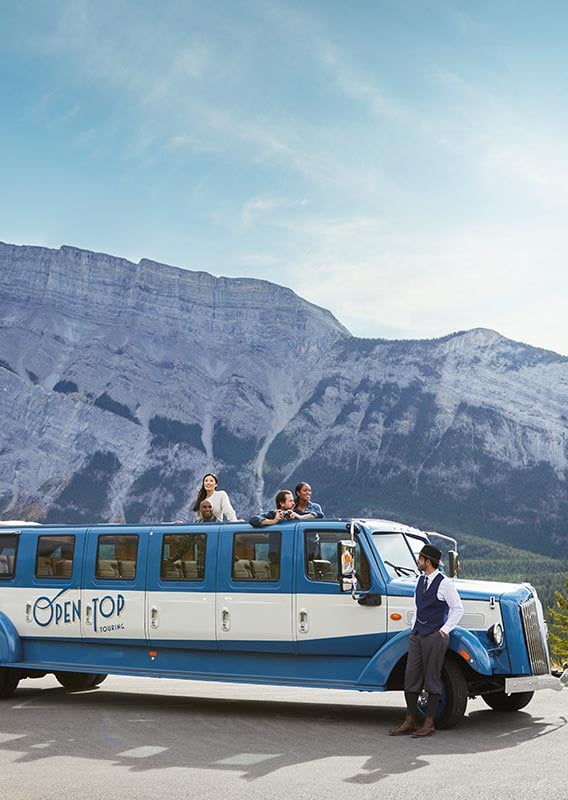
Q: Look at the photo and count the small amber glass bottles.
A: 0